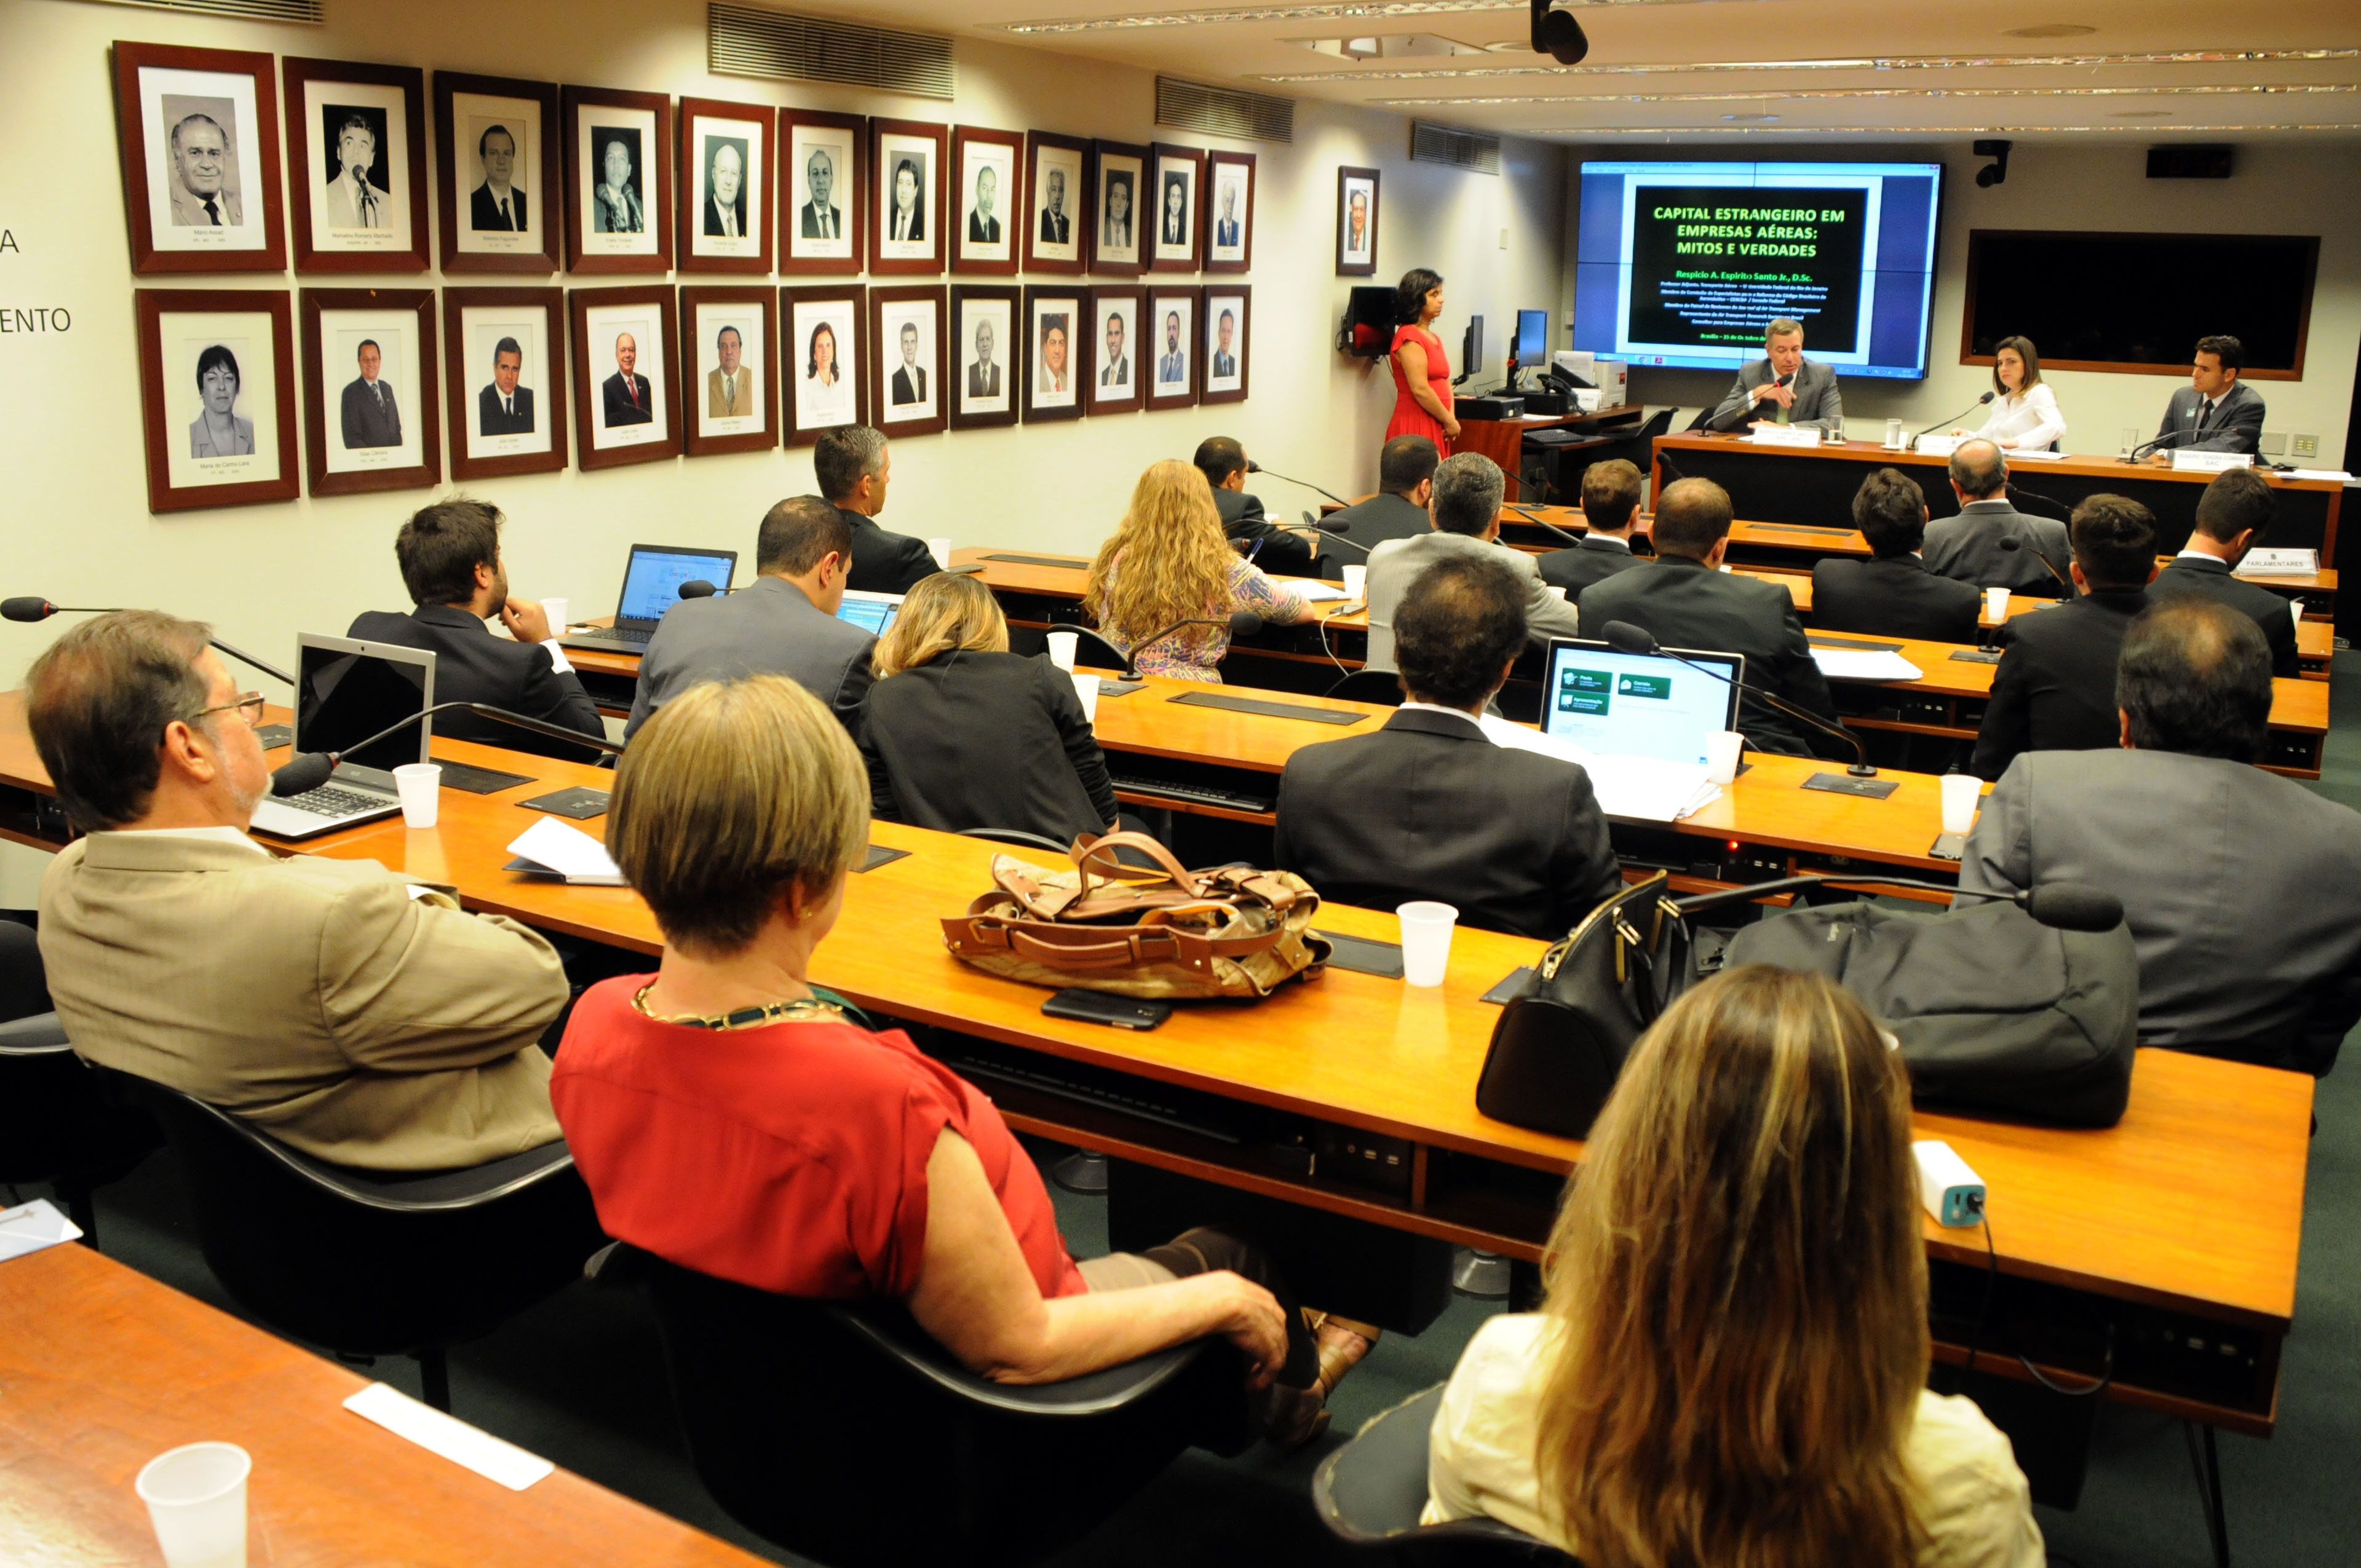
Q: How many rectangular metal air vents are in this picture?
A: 4